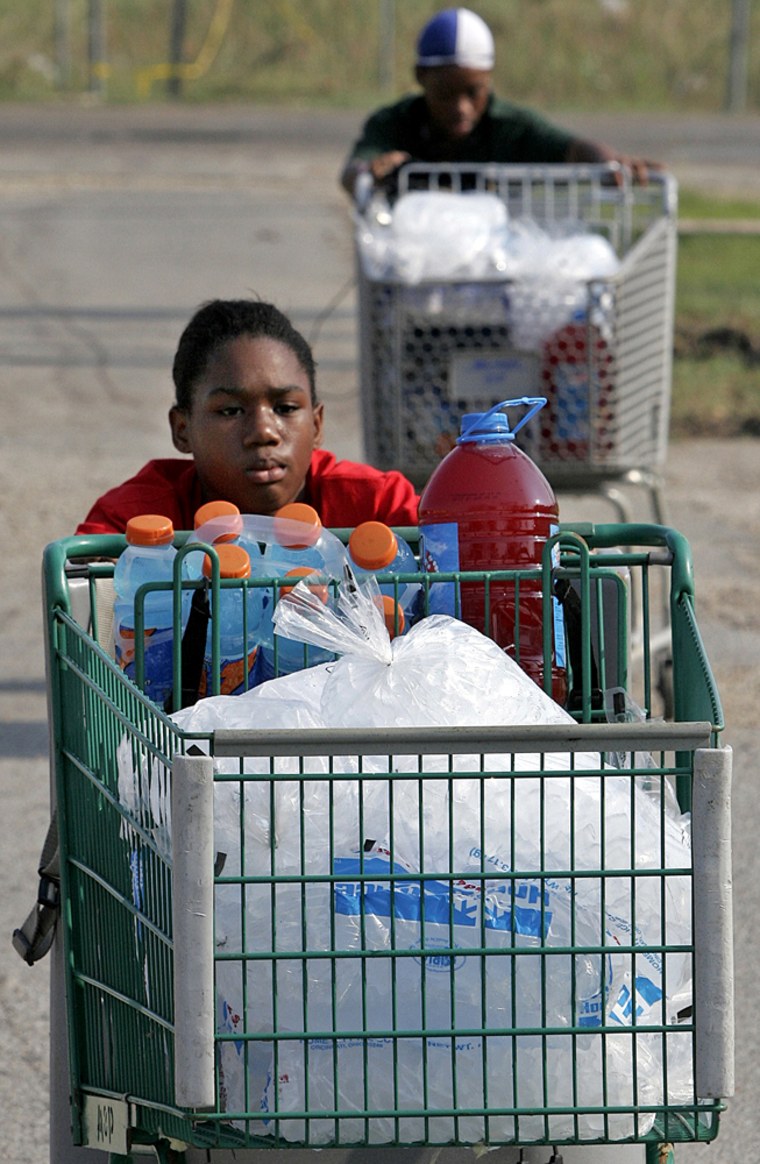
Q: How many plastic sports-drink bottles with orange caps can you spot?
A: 7